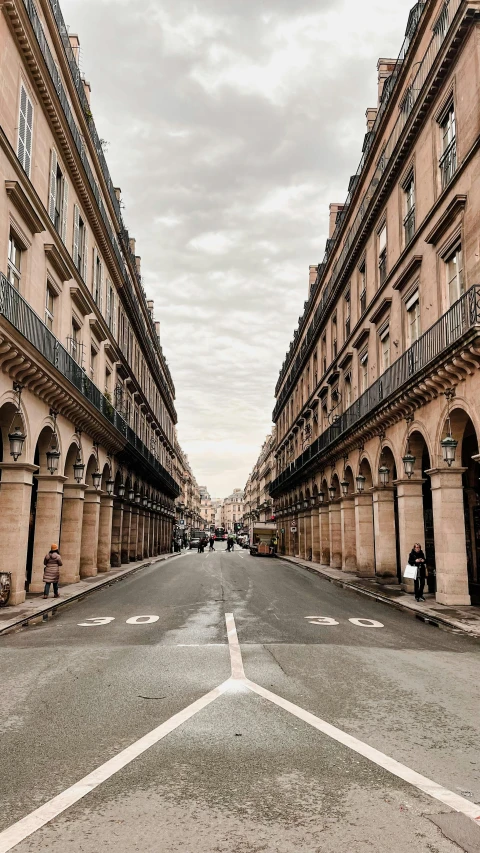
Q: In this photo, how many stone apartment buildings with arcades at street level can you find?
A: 2